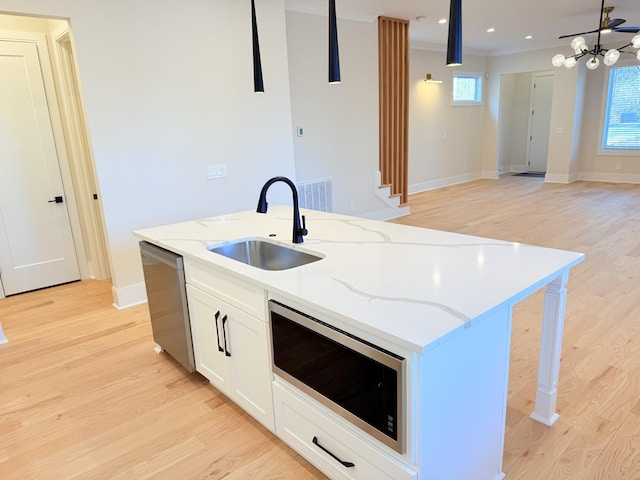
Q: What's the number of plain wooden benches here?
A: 0